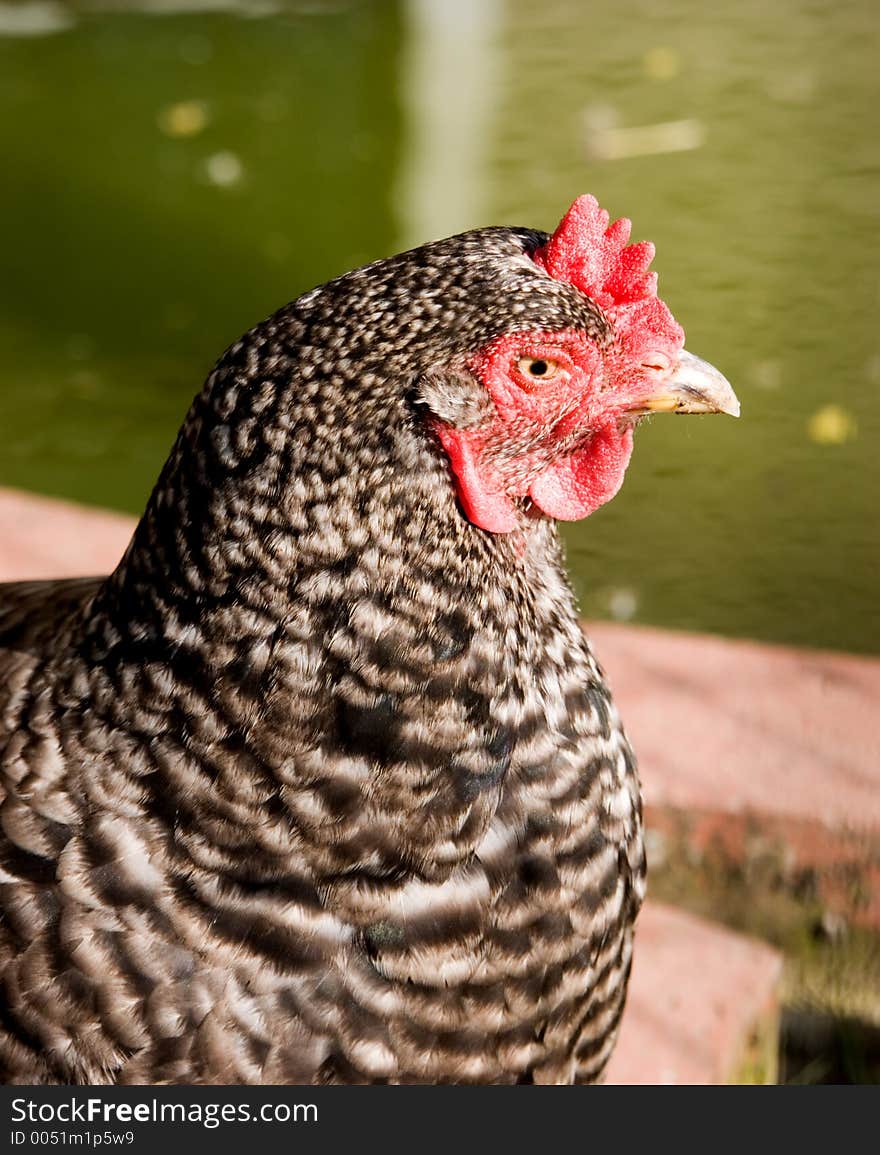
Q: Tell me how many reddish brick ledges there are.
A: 2